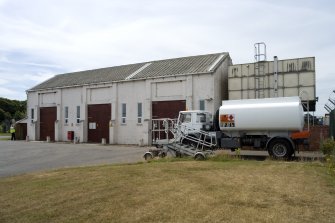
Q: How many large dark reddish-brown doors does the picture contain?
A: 3